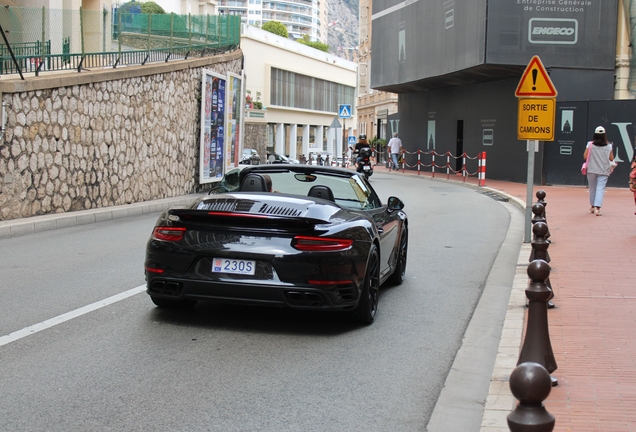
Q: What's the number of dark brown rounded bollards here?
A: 5